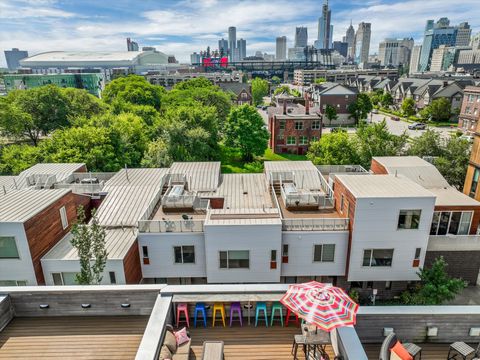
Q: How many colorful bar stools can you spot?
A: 7